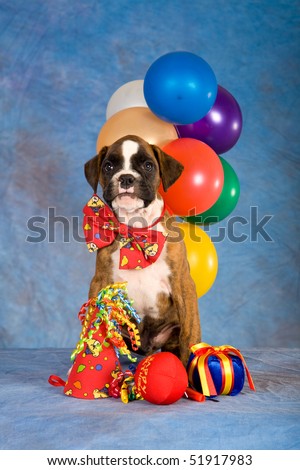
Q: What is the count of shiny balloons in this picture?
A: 7